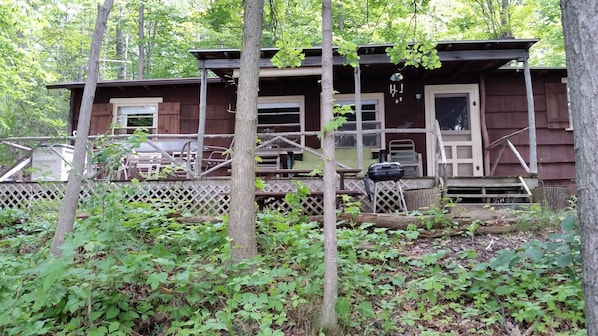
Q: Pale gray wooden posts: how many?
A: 3